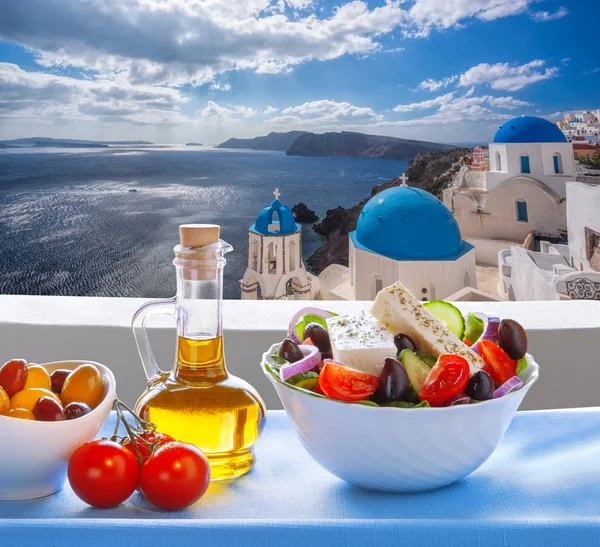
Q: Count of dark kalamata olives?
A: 6